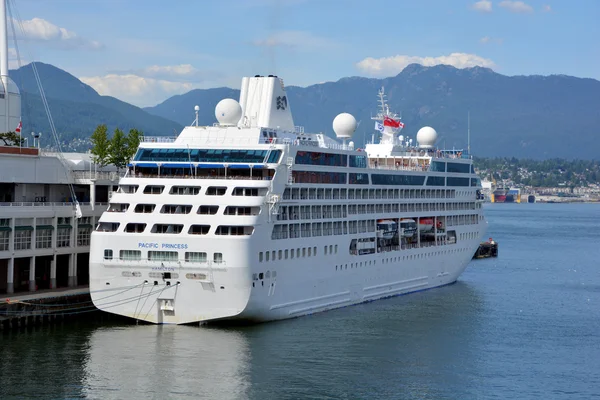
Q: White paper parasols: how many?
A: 0